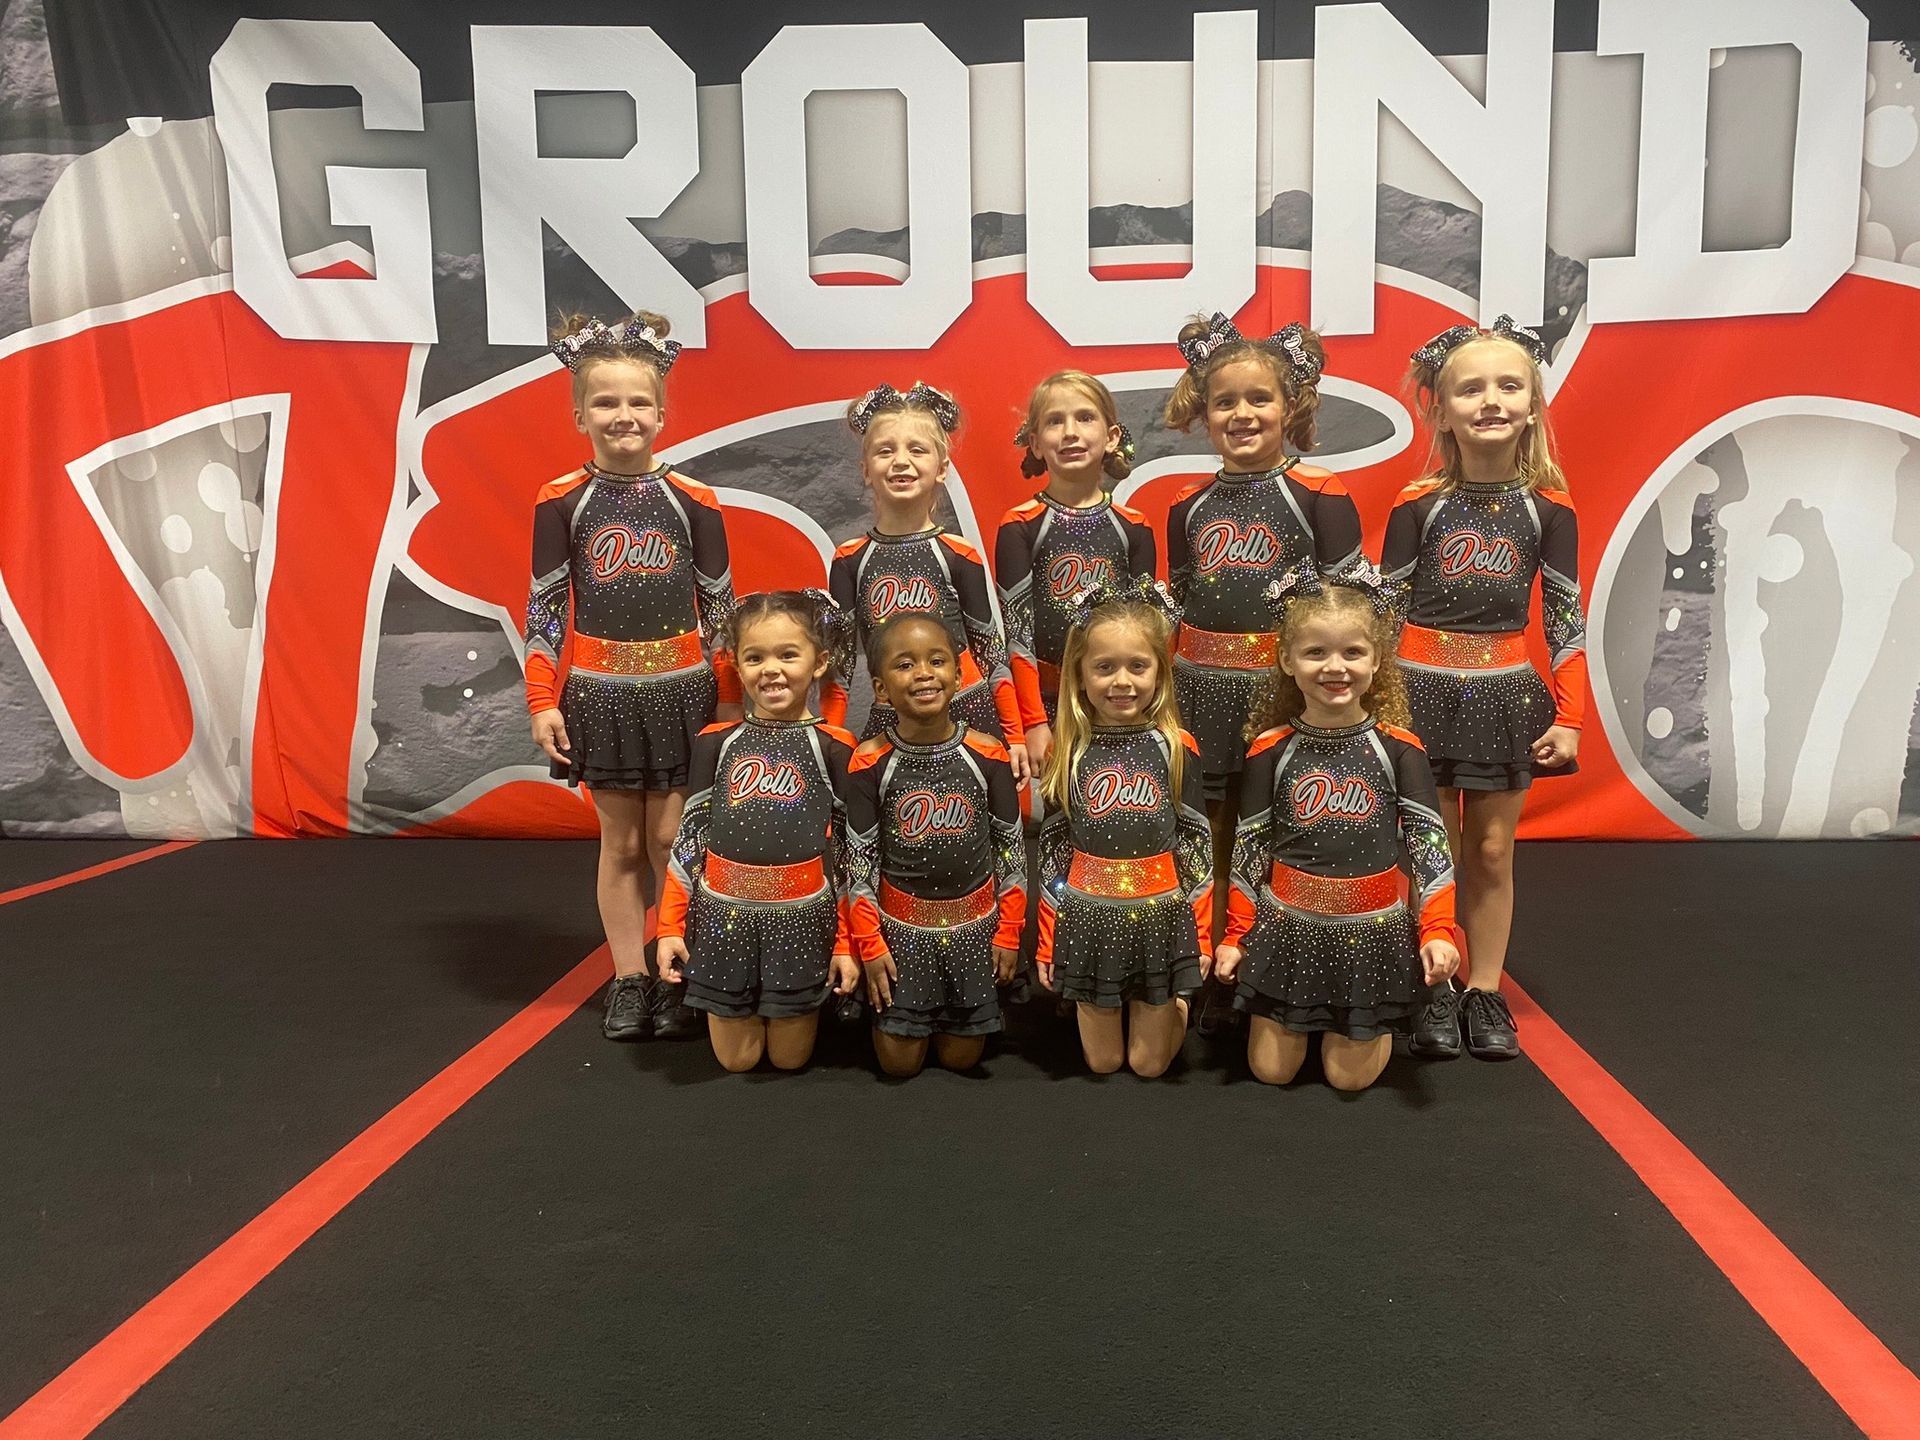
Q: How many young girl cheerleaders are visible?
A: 9